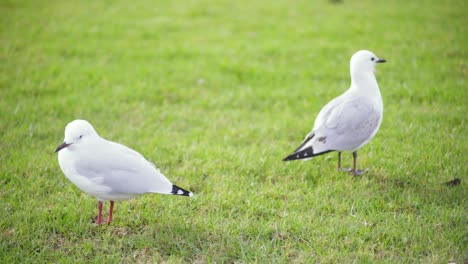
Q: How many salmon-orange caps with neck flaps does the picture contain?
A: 0